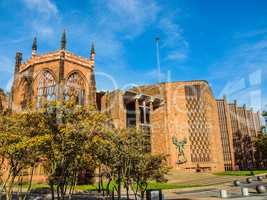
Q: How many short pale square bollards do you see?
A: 2